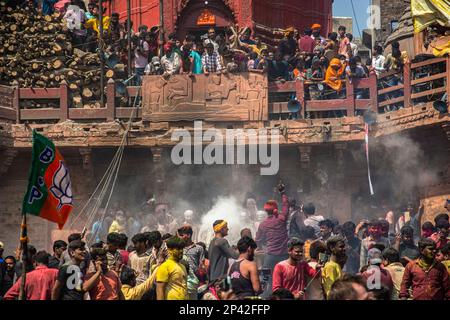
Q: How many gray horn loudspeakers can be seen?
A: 5